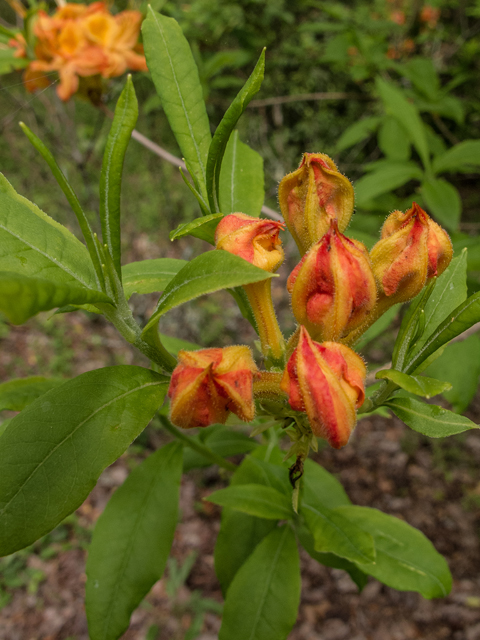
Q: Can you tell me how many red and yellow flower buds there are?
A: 6